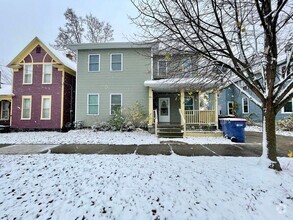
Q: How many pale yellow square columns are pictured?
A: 3